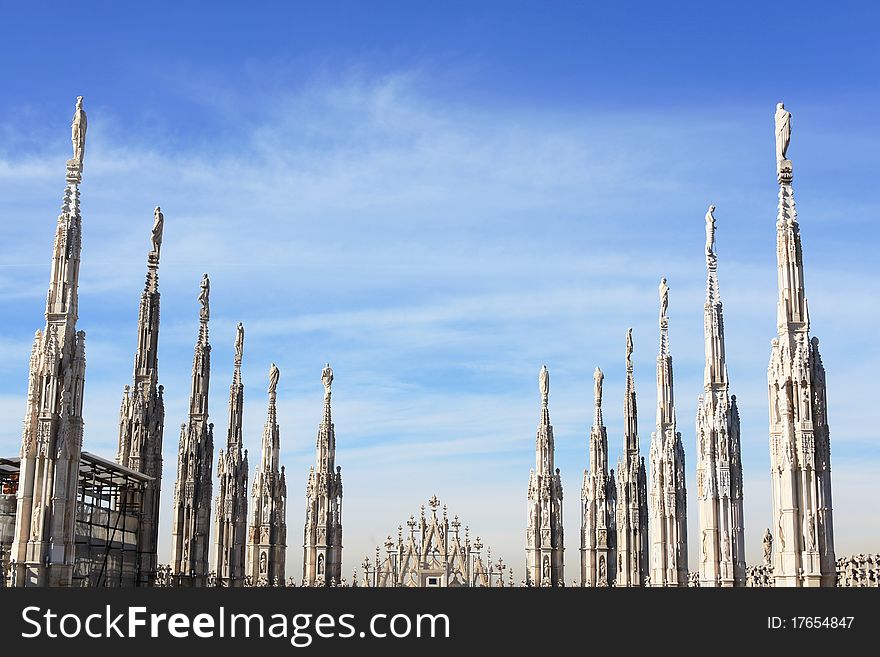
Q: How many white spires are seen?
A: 12